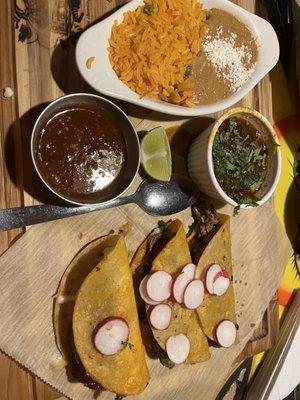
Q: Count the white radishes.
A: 11